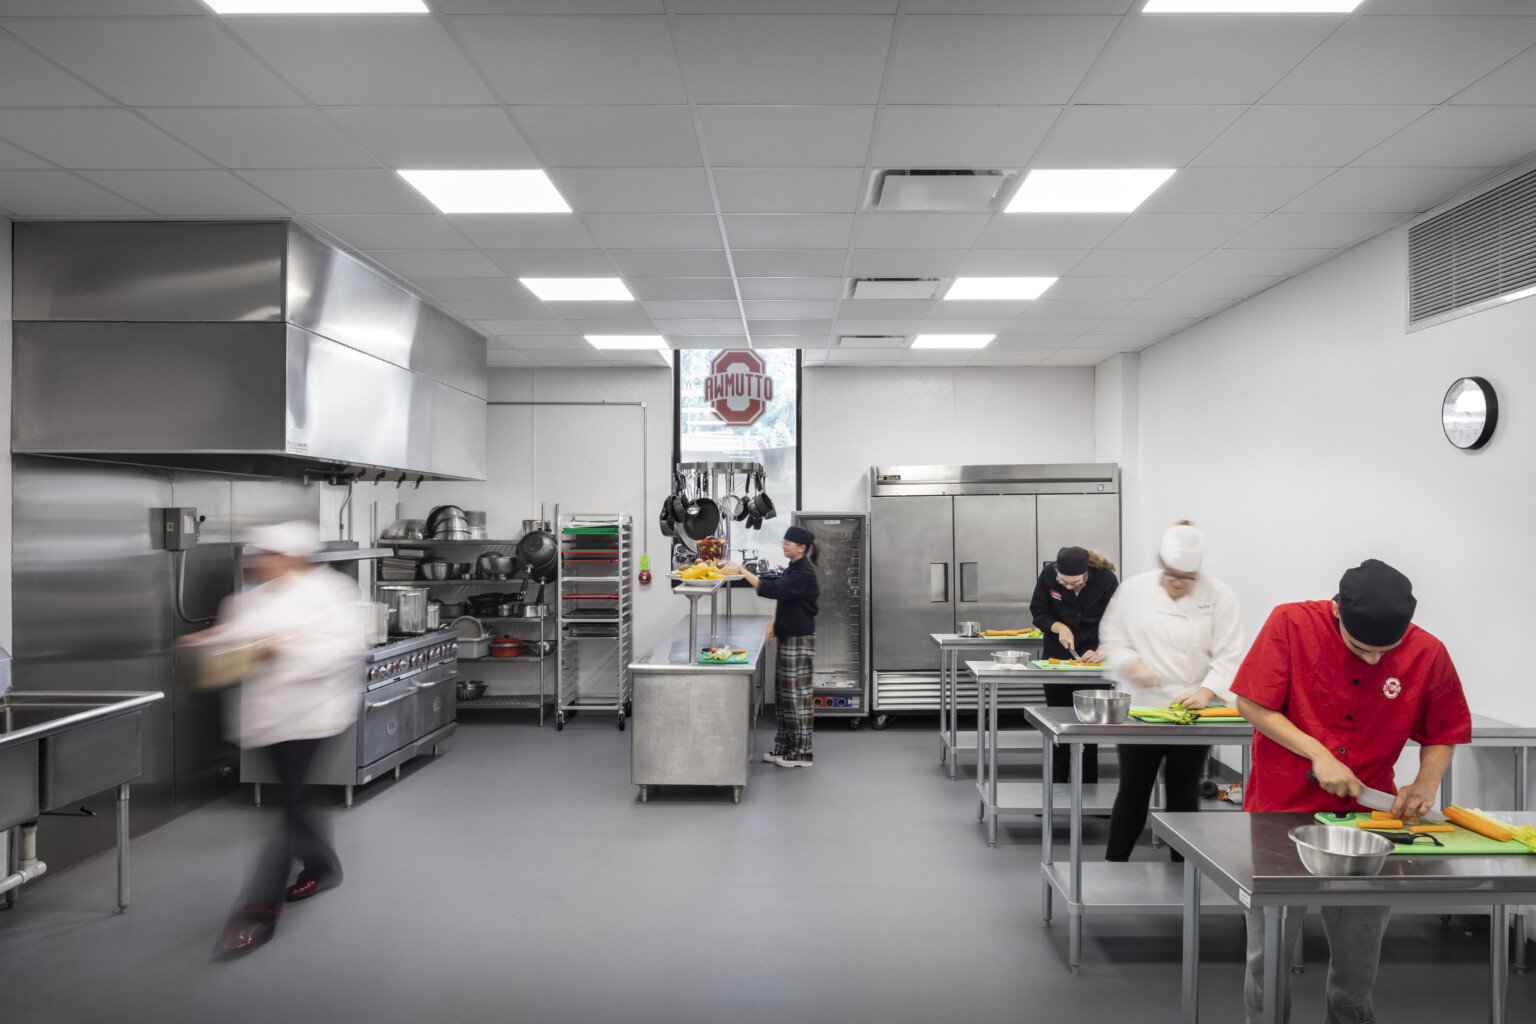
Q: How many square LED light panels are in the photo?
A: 8